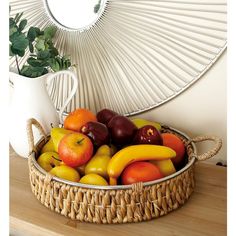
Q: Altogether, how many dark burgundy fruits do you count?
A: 4